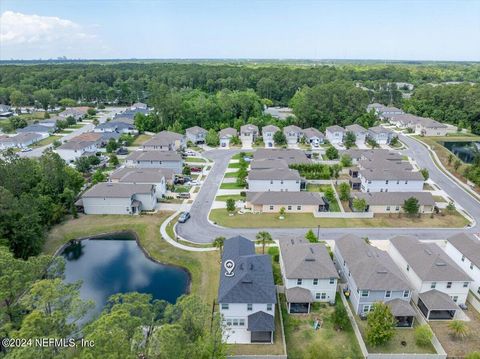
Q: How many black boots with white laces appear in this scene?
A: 0